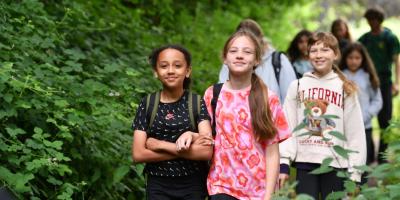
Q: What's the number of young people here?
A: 8